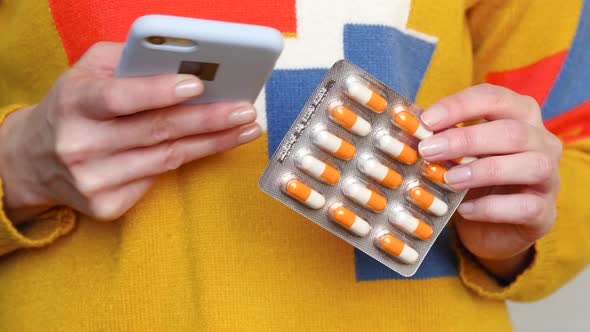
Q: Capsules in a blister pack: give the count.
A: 15